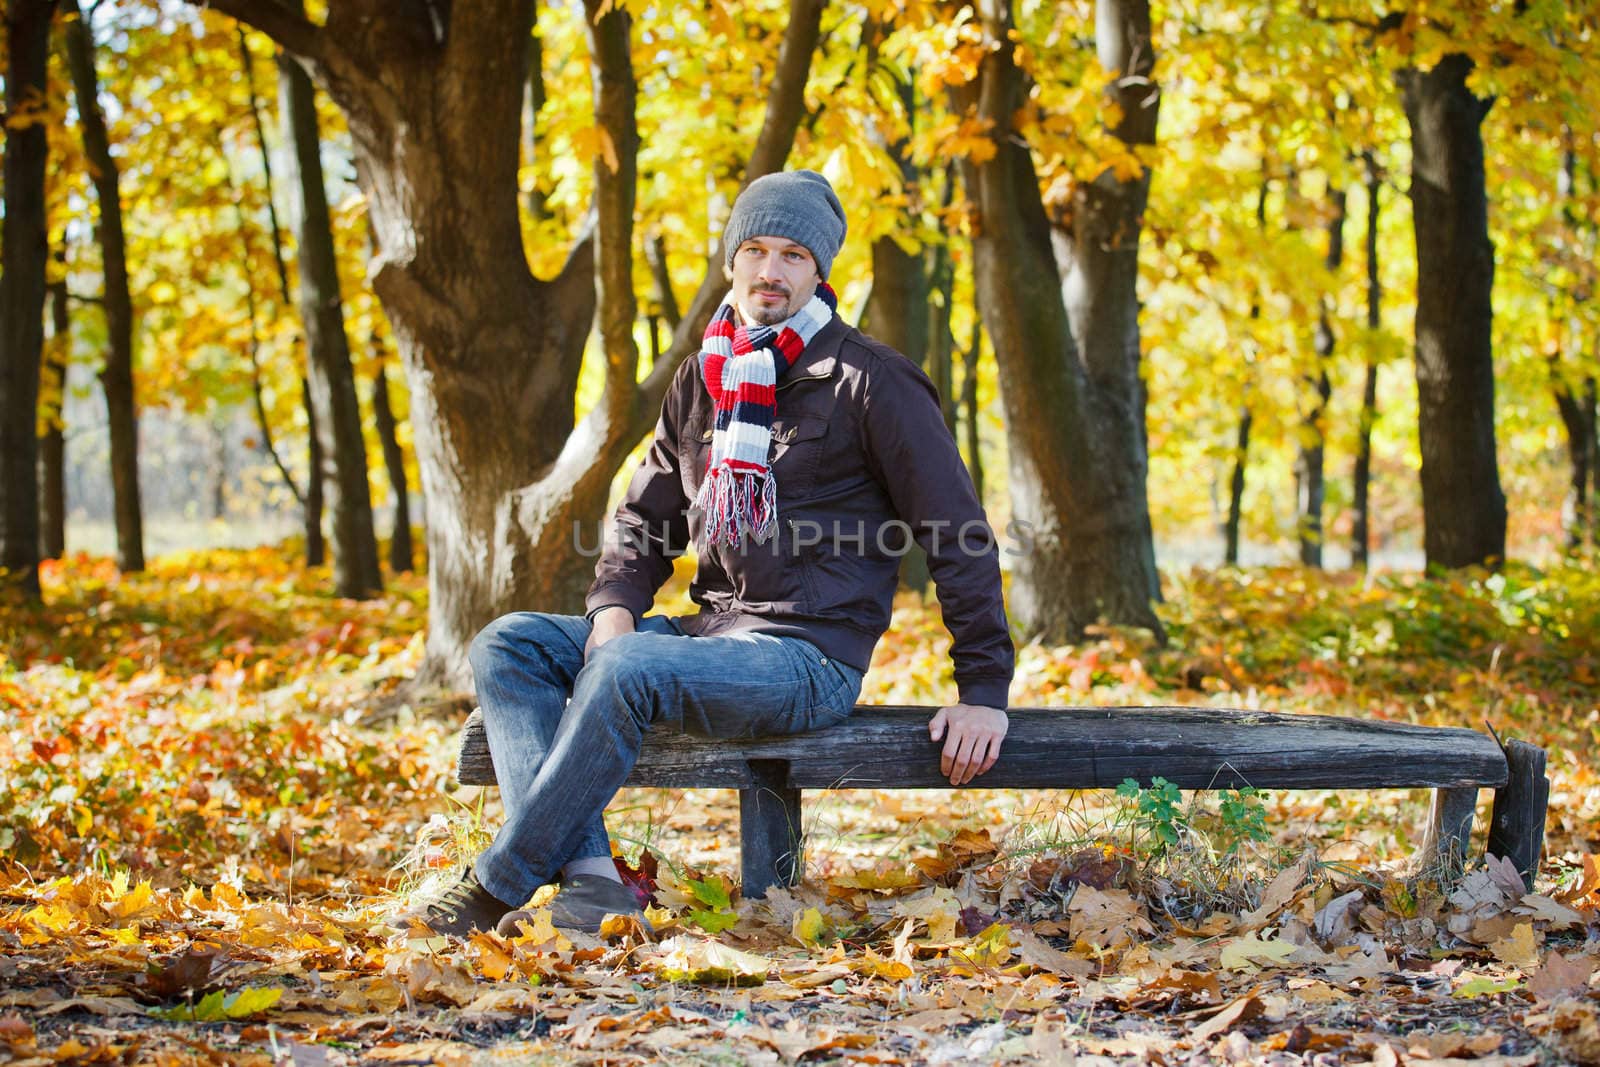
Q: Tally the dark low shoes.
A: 2